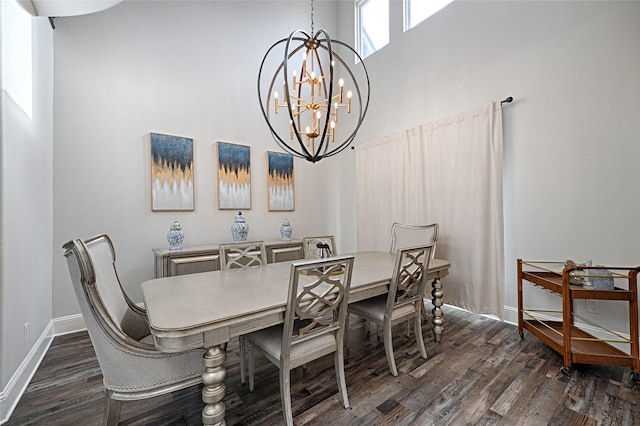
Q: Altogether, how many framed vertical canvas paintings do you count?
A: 3